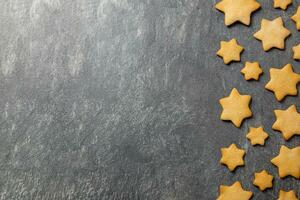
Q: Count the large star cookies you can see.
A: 7